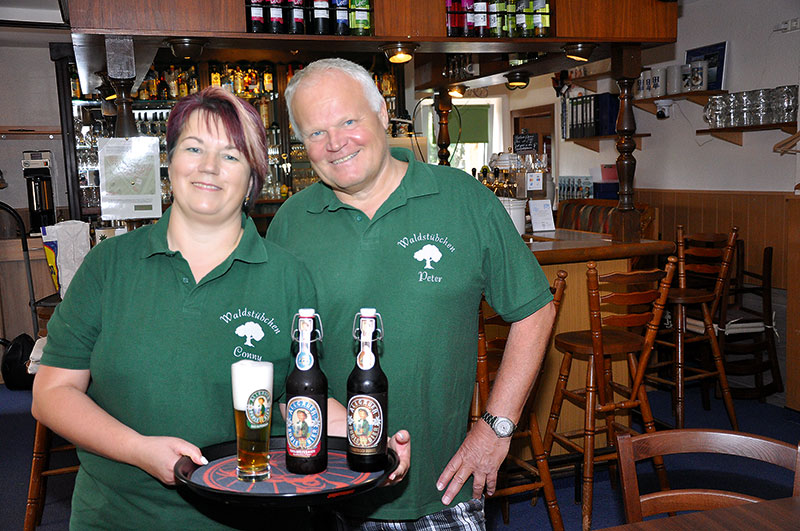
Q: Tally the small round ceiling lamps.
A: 5